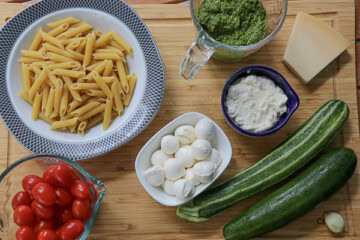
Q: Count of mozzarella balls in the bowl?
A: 13